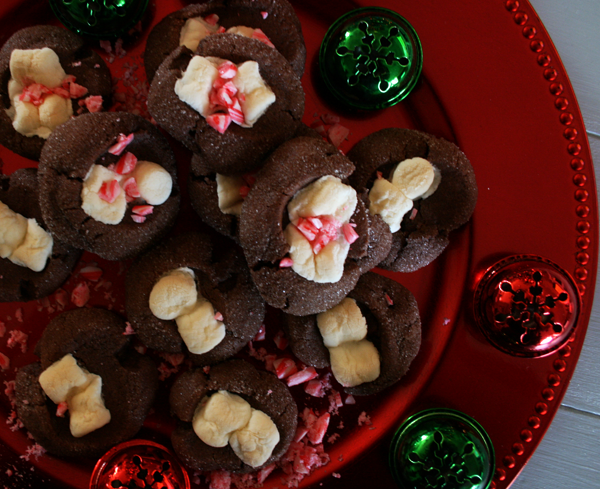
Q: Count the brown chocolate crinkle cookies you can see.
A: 12